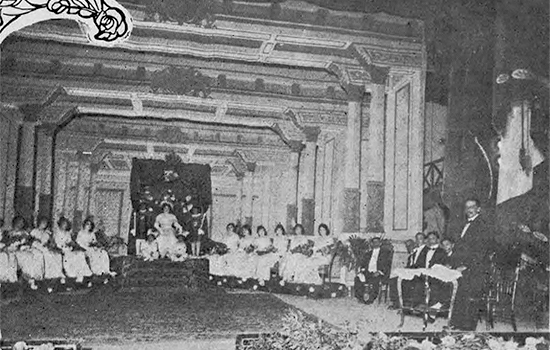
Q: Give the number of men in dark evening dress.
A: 6